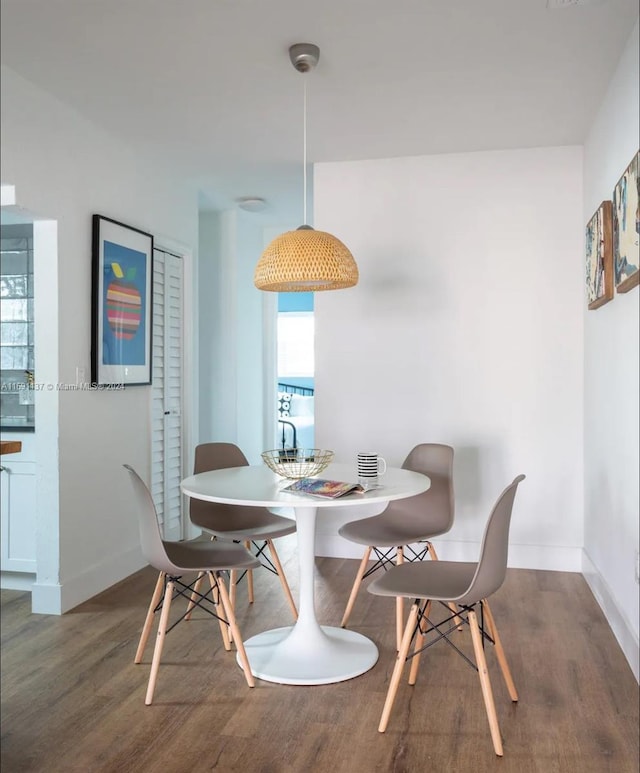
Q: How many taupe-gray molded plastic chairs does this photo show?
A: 4